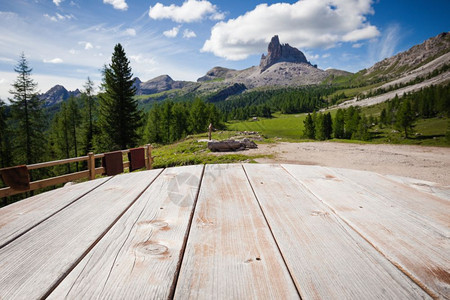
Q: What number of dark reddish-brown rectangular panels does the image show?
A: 3